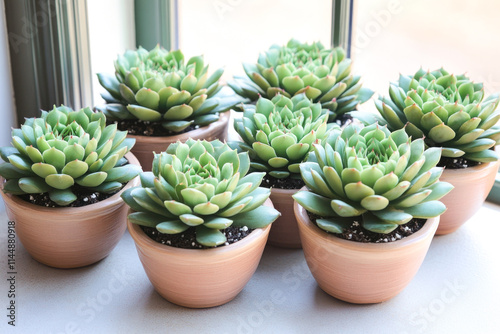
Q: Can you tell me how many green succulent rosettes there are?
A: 7